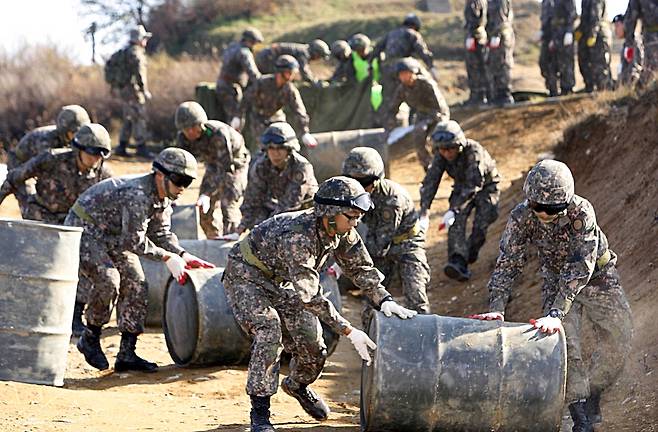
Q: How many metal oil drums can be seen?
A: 6